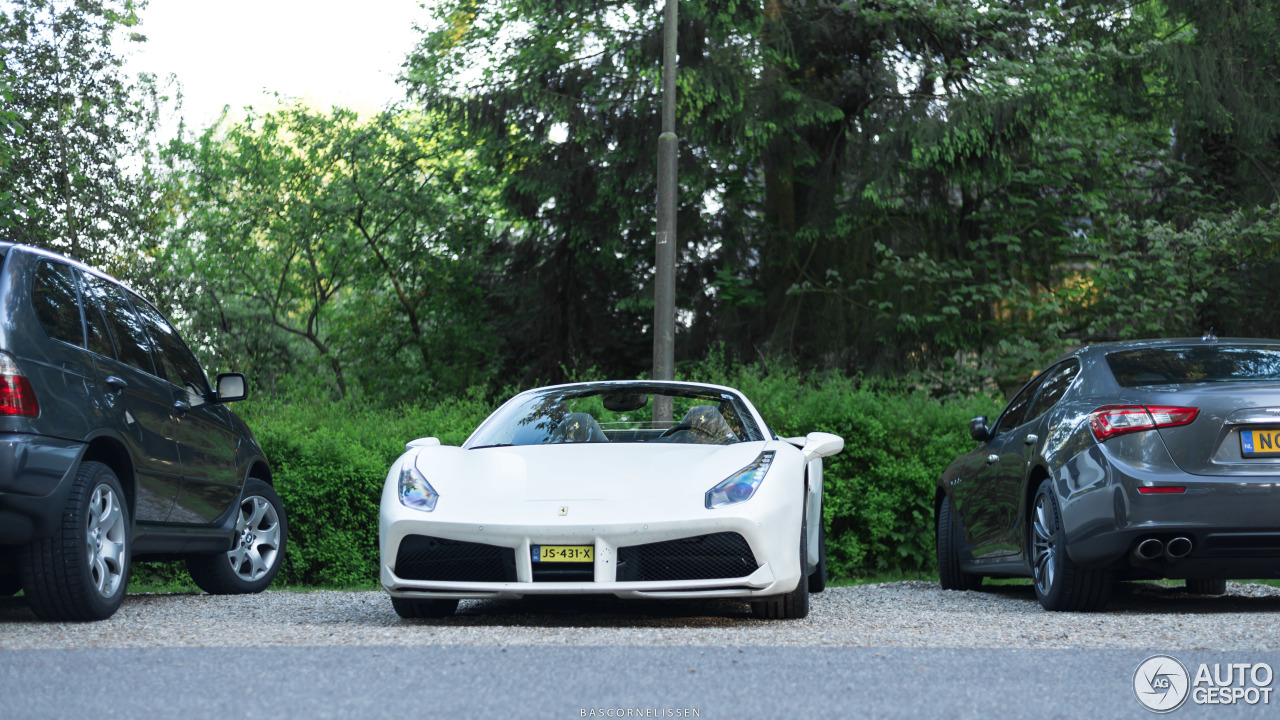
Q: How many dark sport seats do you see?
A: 2